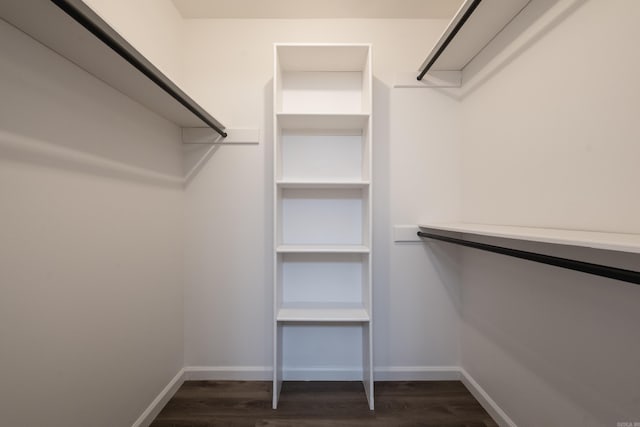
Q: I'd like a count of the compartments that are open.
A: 5